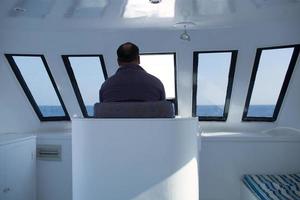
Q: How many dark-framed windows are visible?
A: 5